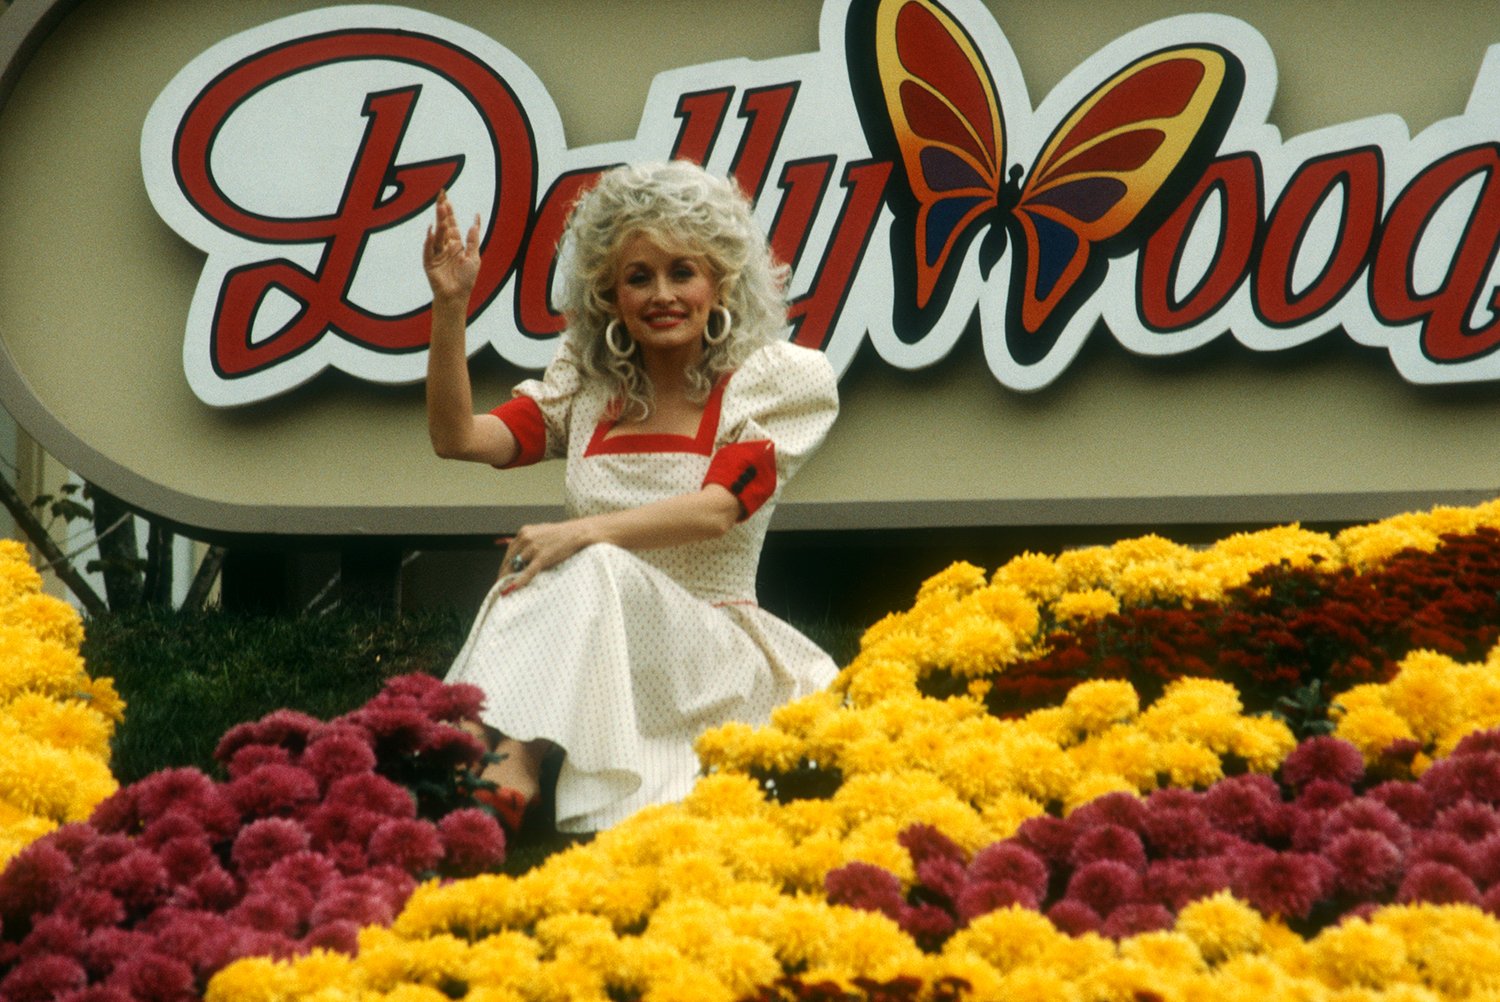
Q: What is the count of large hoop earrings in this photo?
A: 2